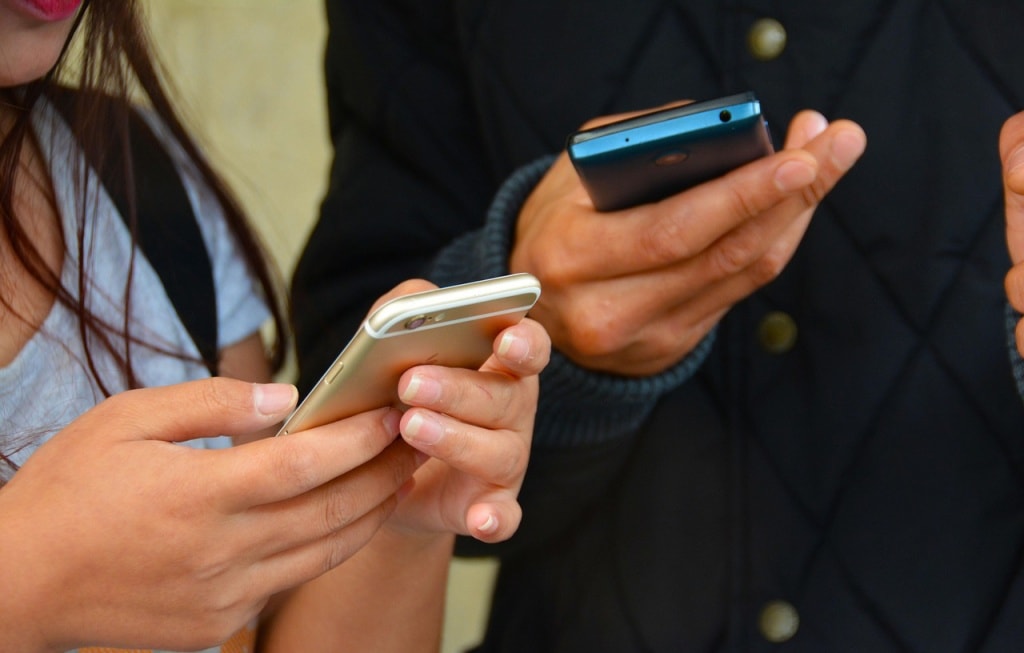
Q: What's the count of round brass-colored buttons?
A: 3